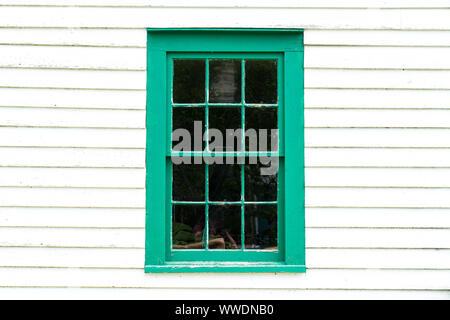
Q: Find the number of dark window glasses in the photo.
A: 12